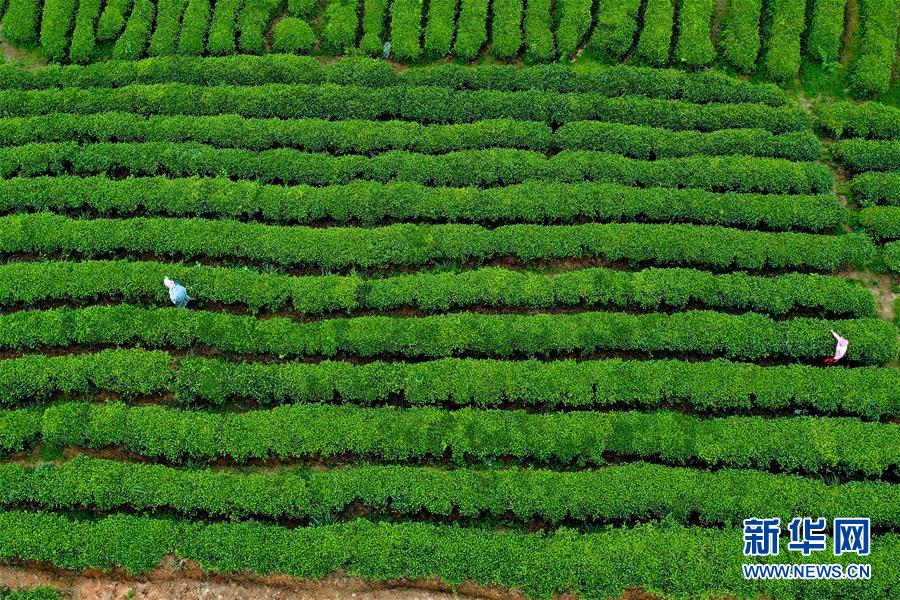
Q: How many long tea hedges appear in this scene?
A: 12